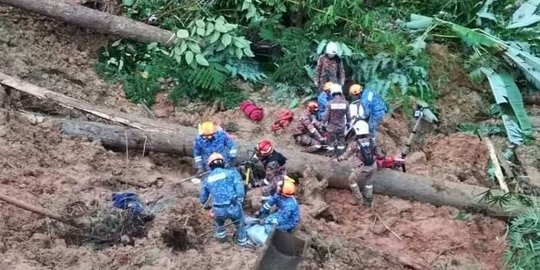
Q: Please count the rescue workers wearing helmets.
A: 10